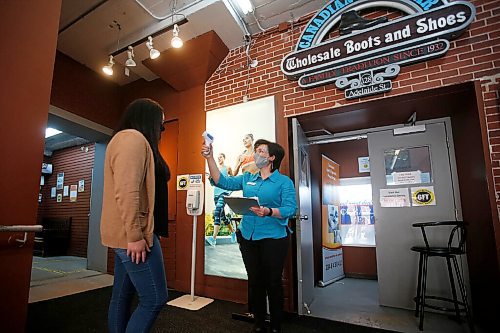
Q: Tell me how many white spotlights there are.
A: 4